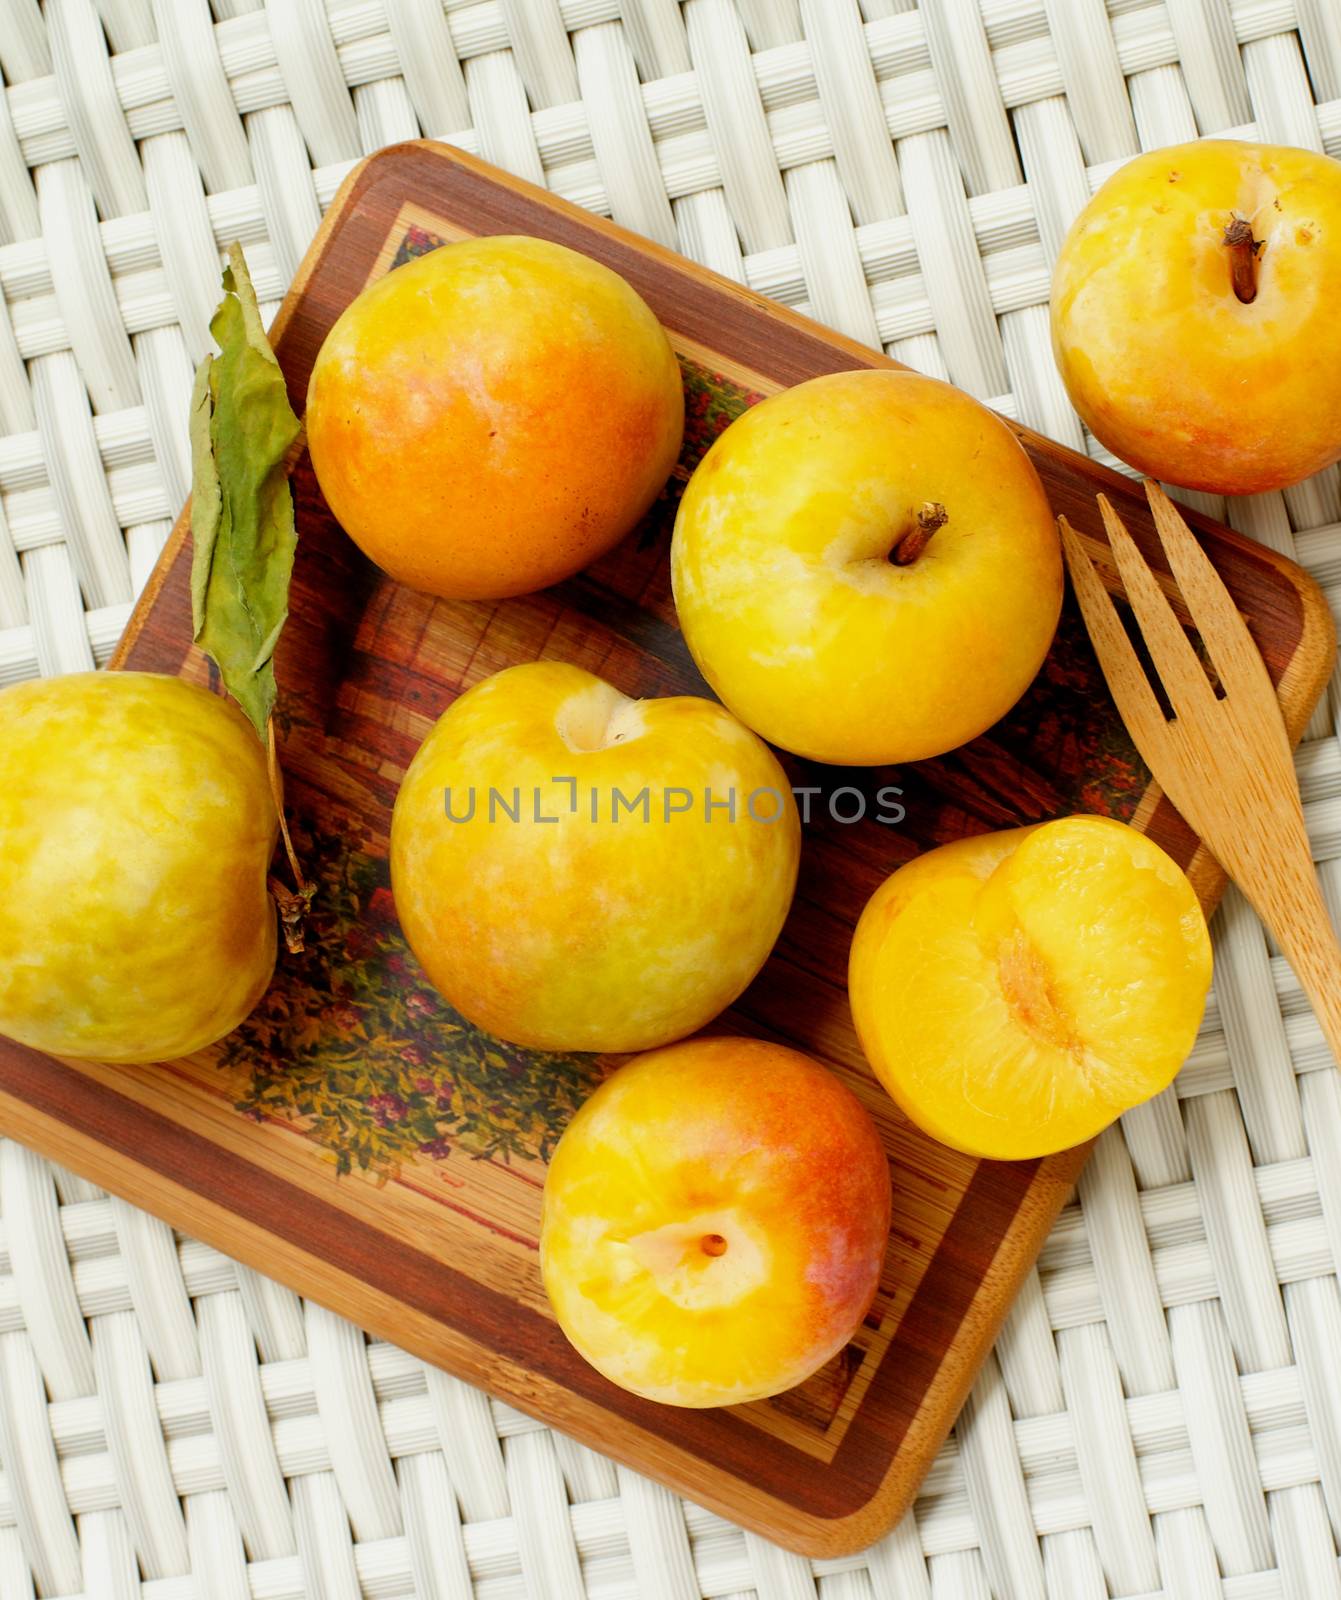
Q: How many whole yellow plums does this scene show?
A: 6